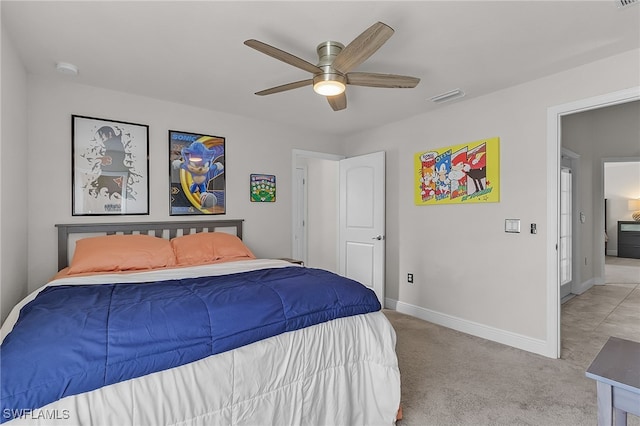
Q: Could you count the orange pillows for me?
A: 2